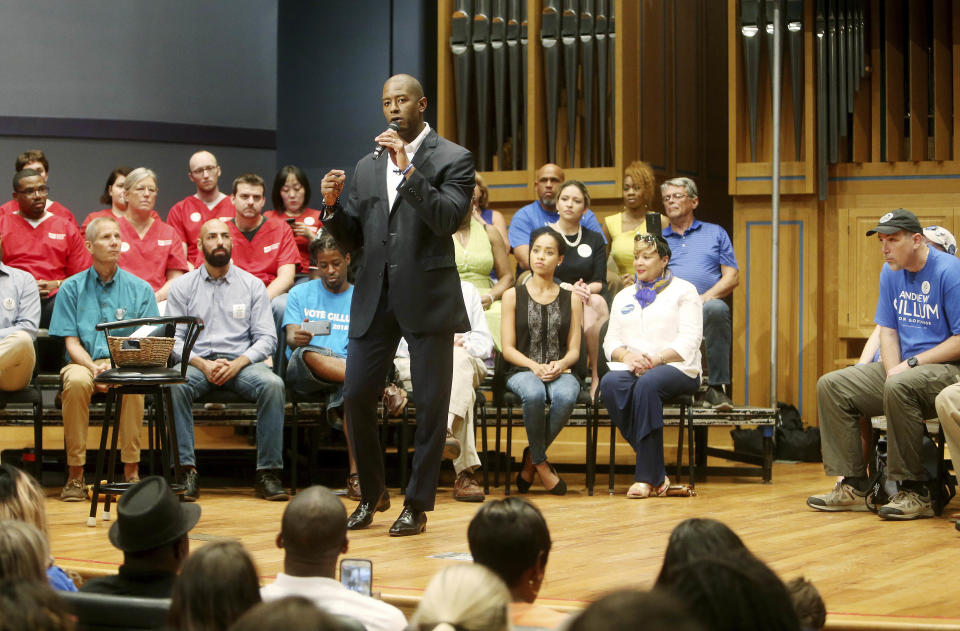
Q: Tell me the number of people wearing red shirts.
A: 7